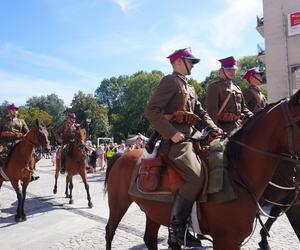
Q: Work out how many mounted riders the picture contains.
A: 5